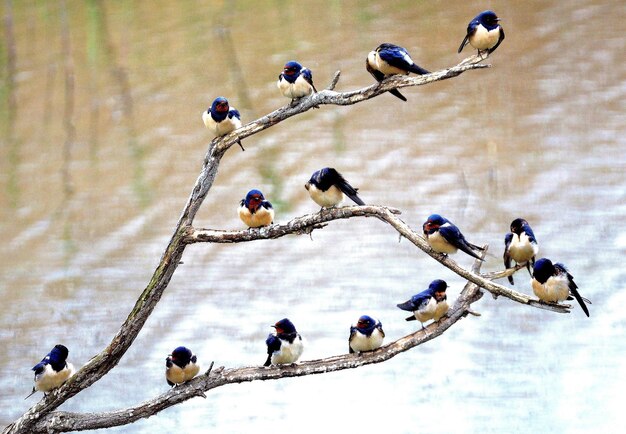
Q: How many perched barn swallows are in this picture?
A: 14